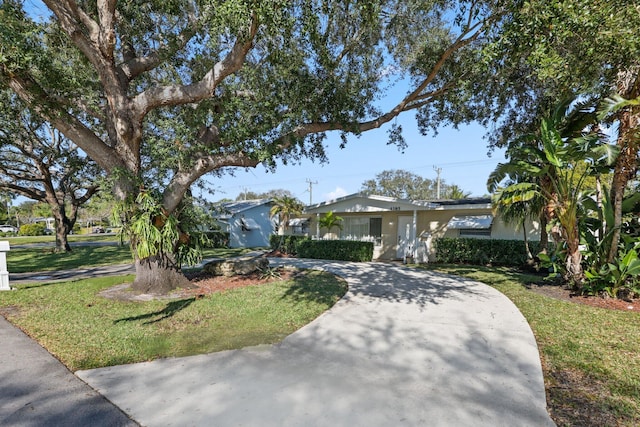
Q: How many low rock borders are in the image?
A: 1